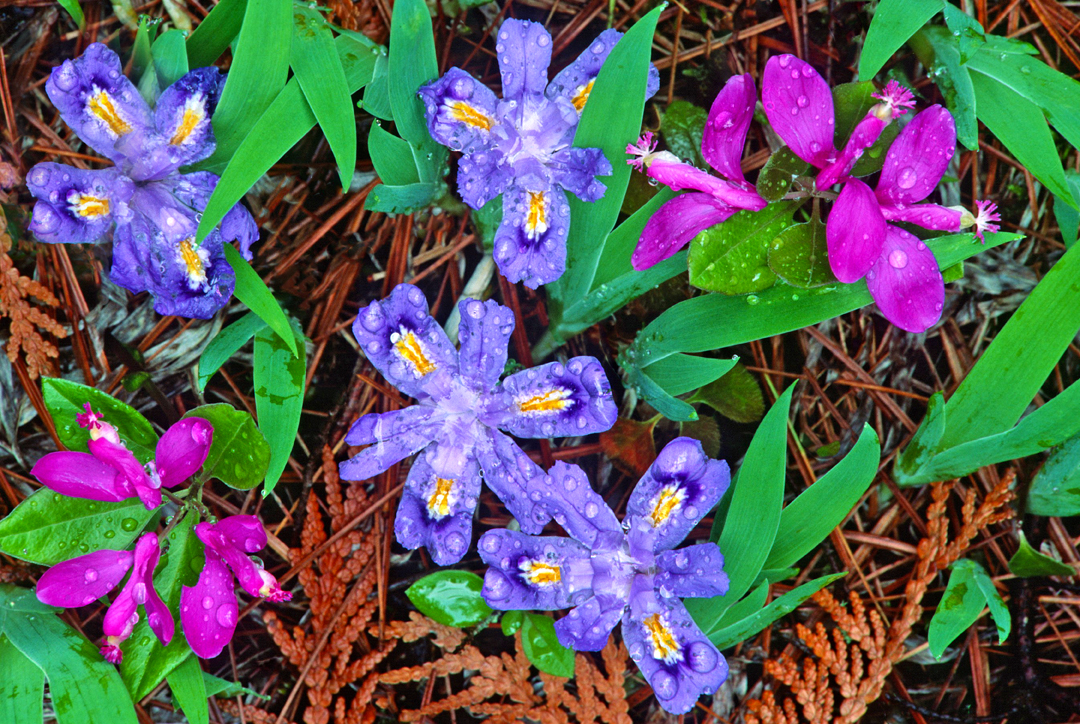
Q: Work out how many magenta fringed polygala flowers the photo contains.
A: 6